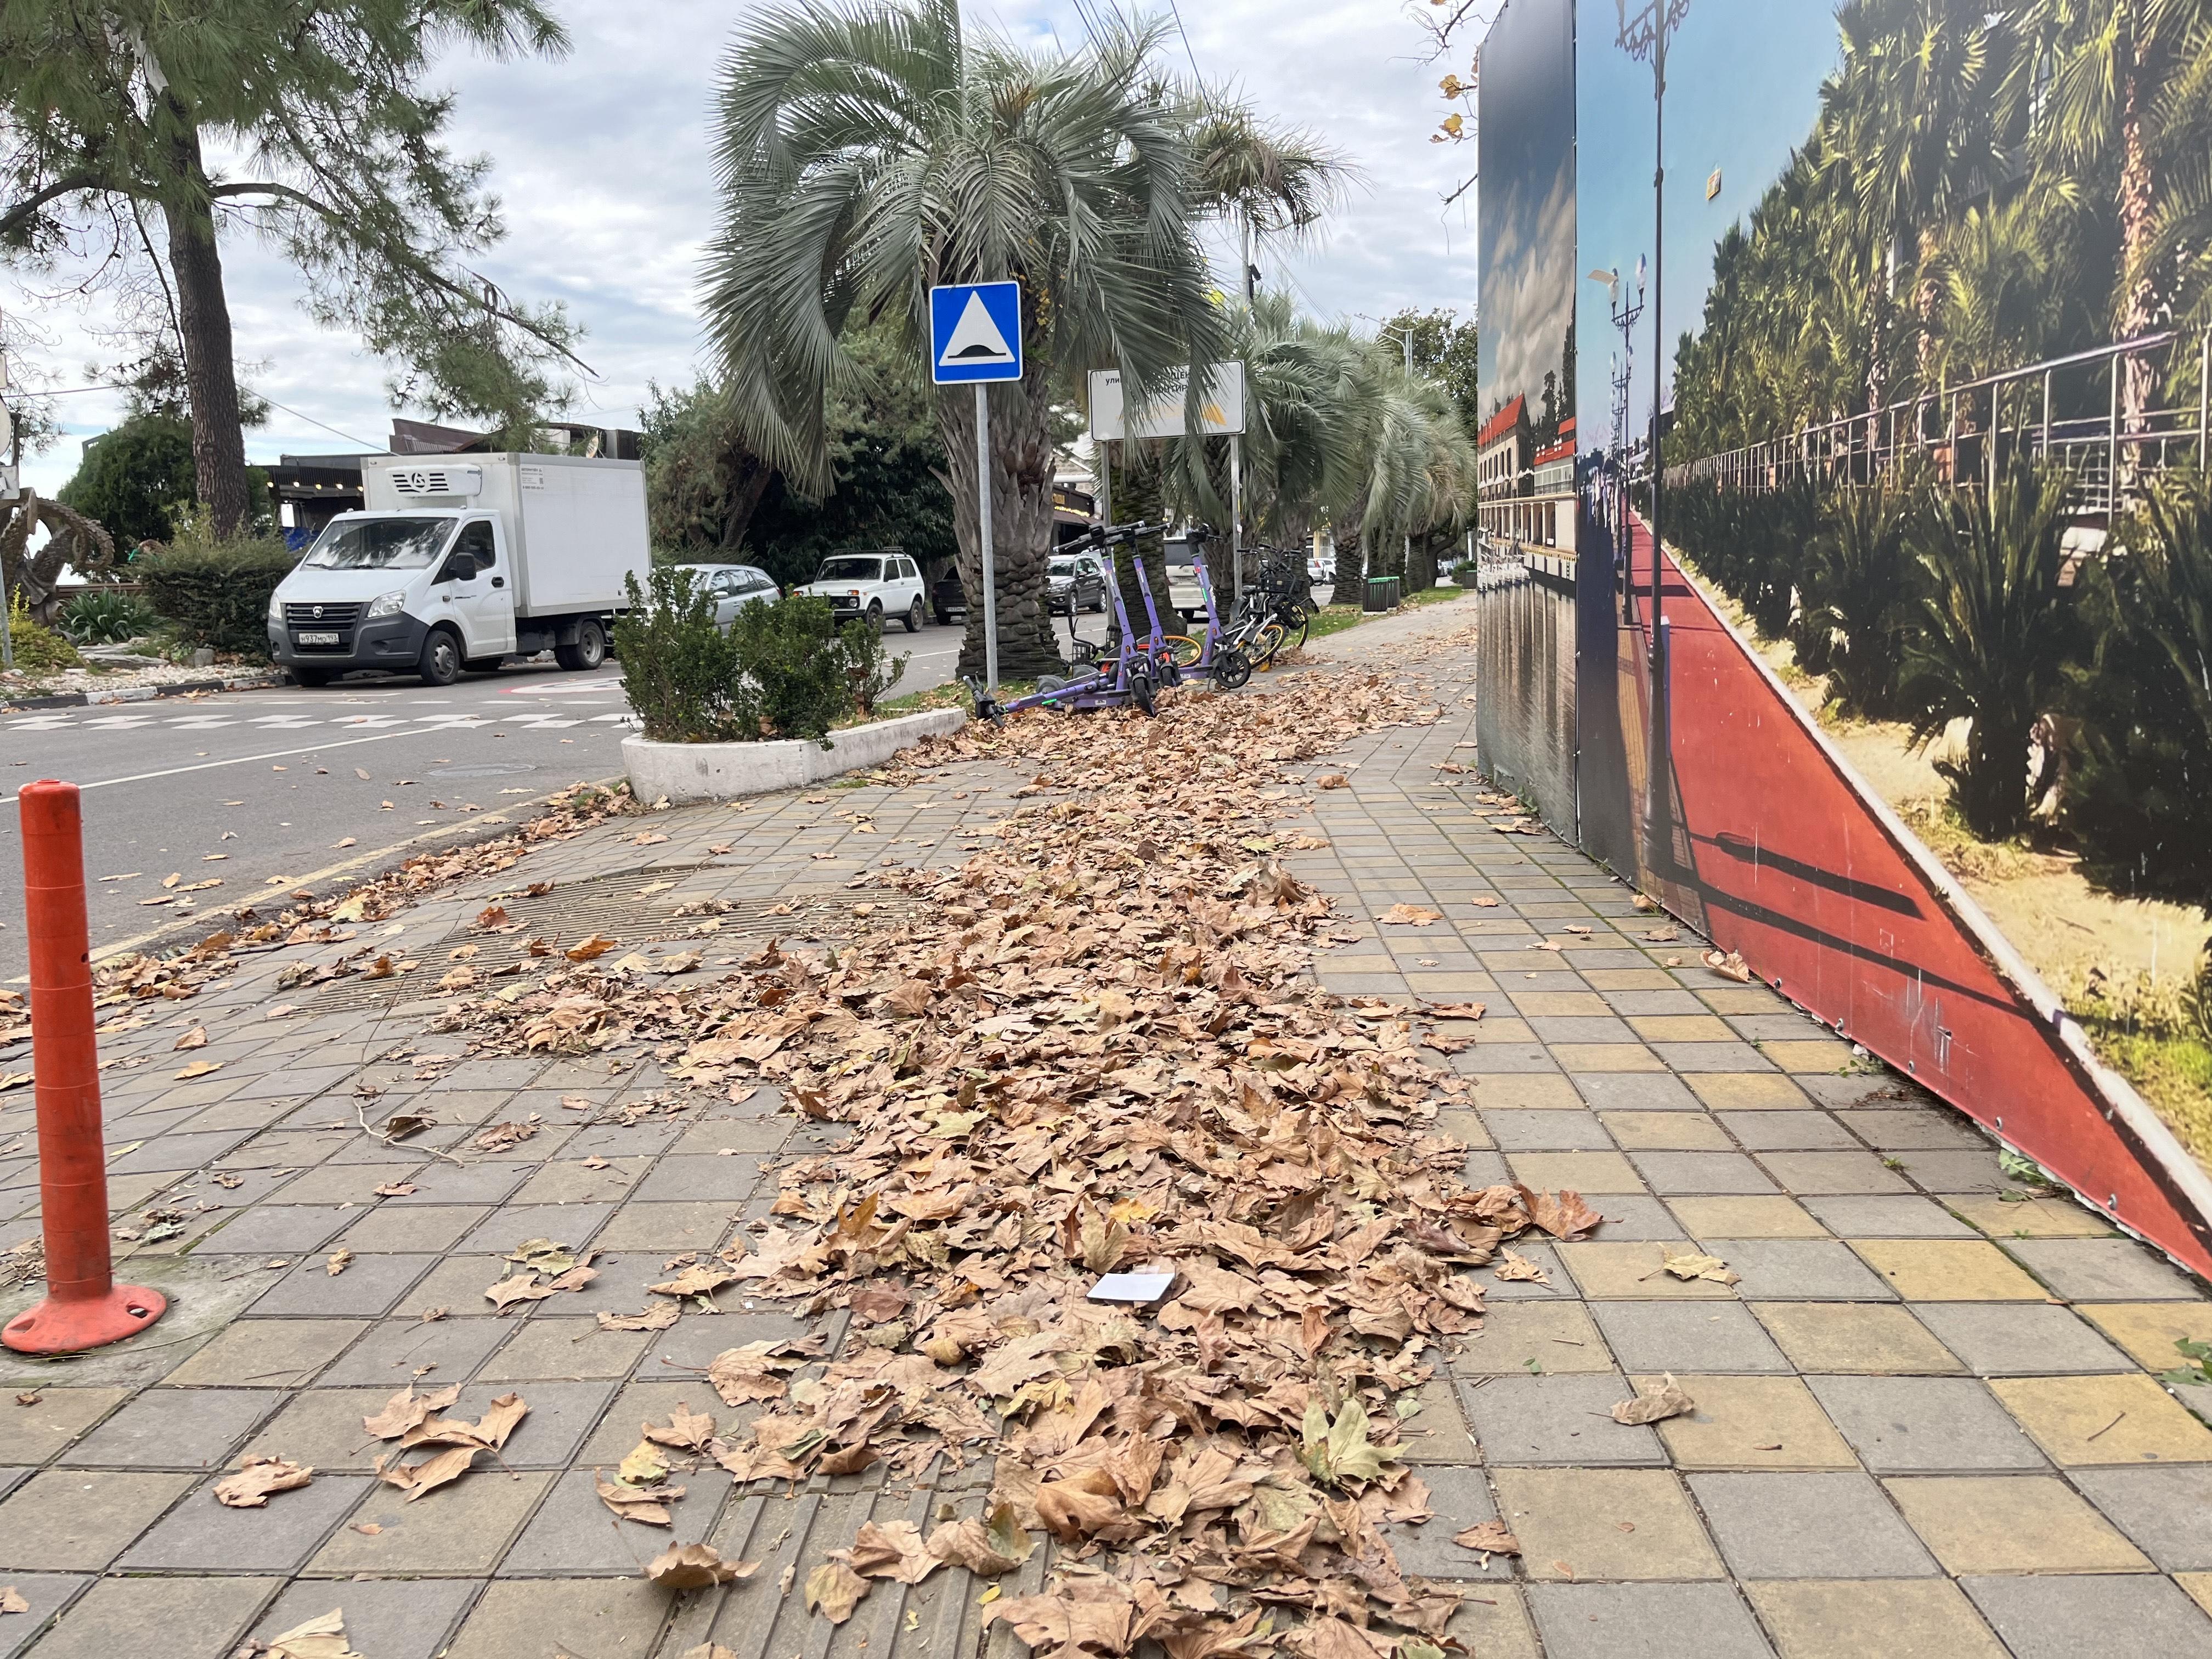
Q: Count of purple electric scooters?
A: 4